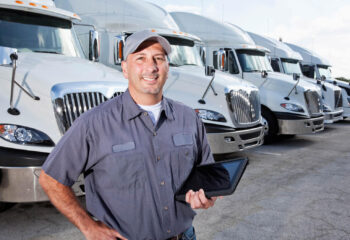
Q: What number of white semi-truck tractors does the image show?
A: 5